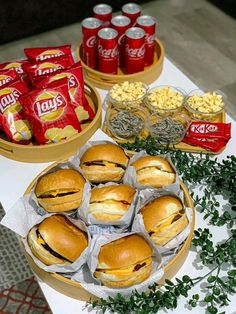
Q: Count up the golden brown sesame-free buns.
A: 7